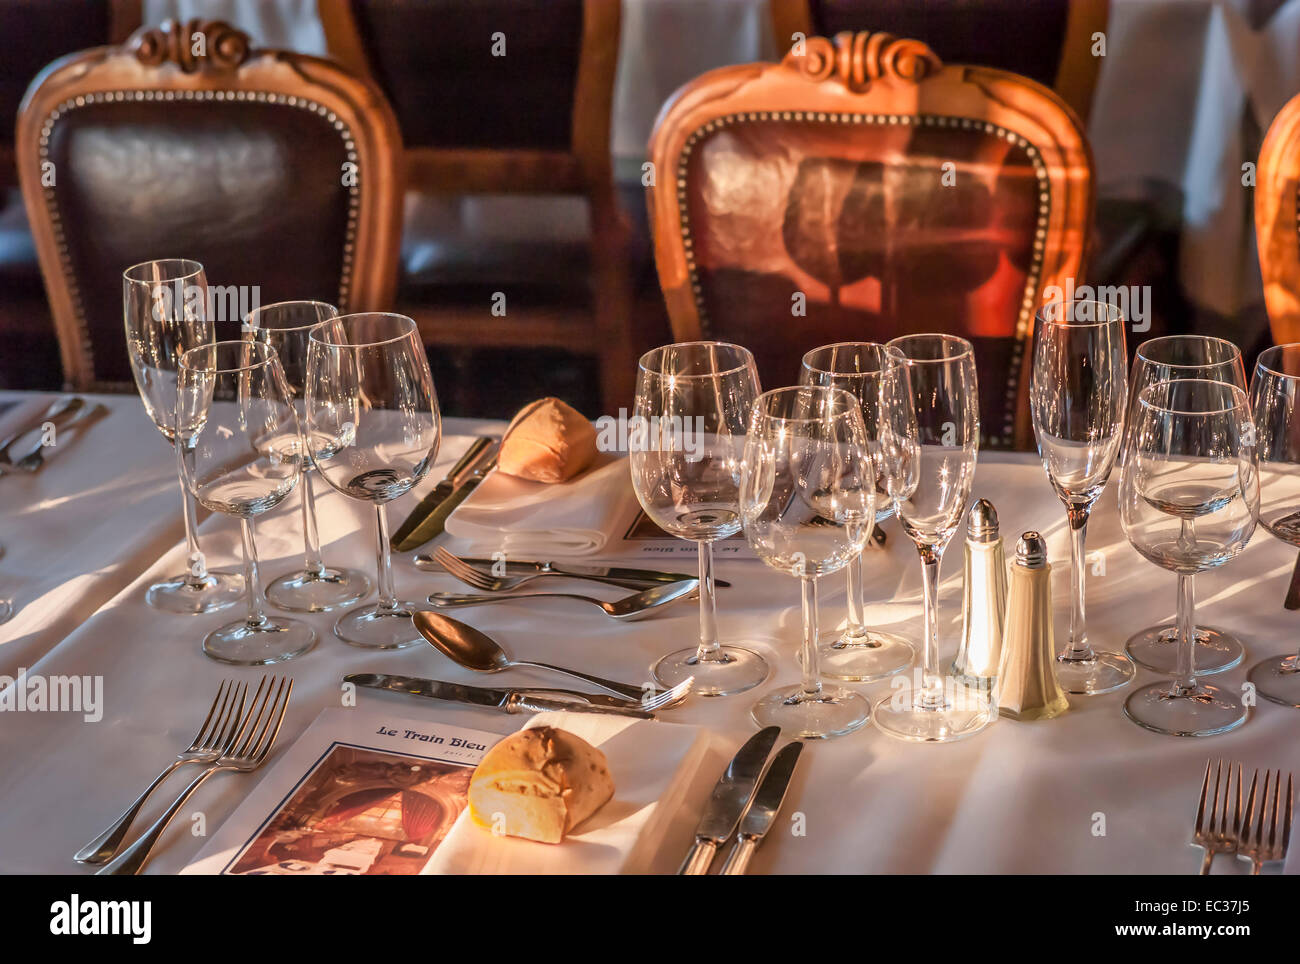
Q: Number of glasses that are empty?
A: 12